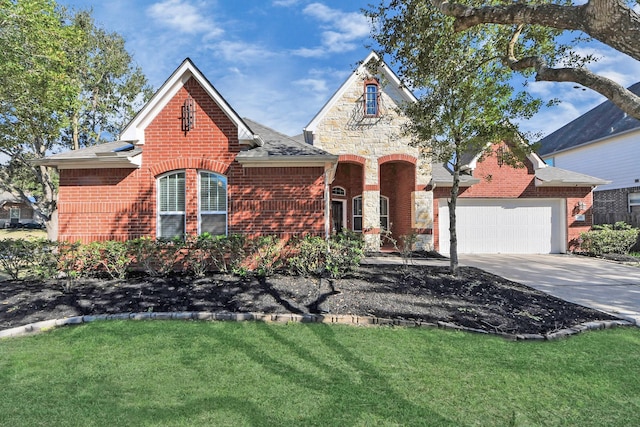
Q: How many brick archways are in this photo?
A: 2